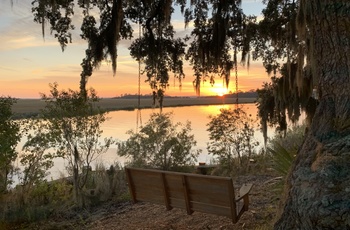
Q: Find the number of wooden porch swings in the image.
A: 1